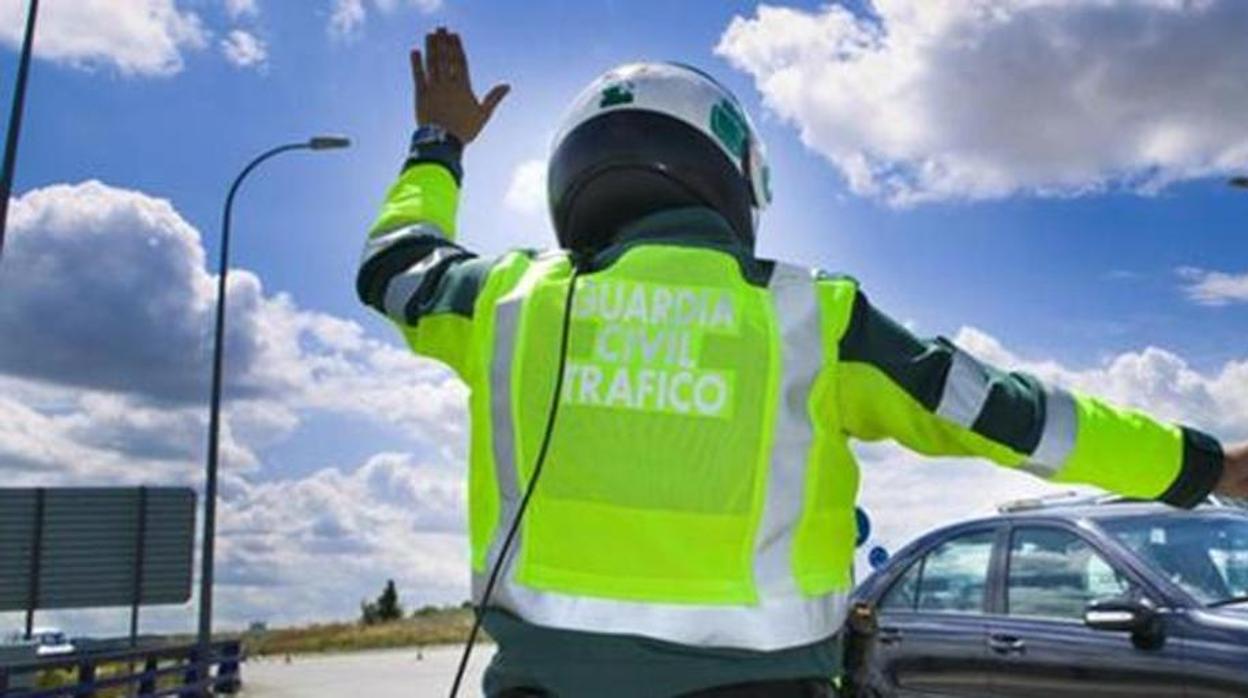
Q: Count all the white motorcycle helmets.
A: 1